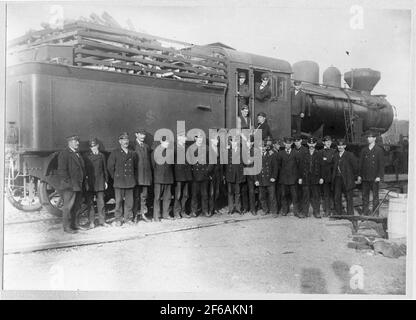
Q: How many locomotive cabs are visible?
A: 1